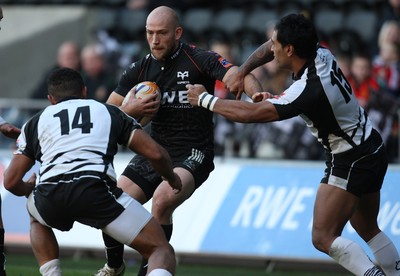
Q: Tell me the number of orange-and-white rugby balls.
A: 1